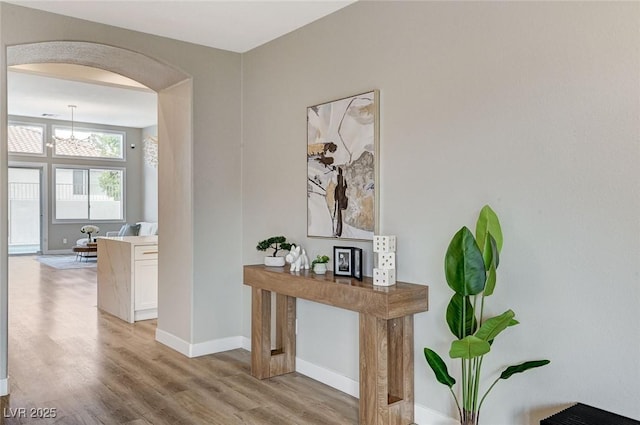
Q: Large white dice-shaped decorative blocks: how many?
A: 3